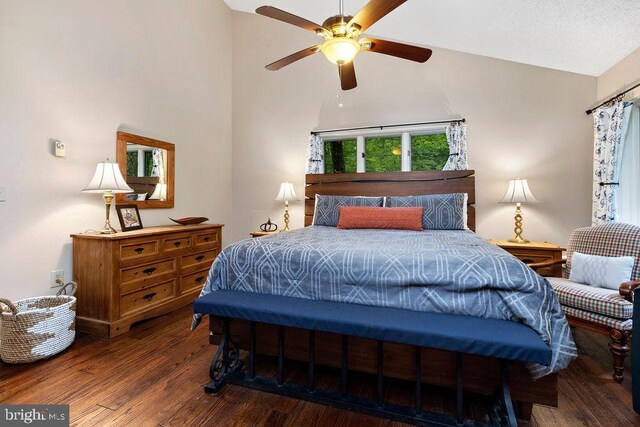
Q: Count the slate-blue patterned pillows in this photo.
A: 2